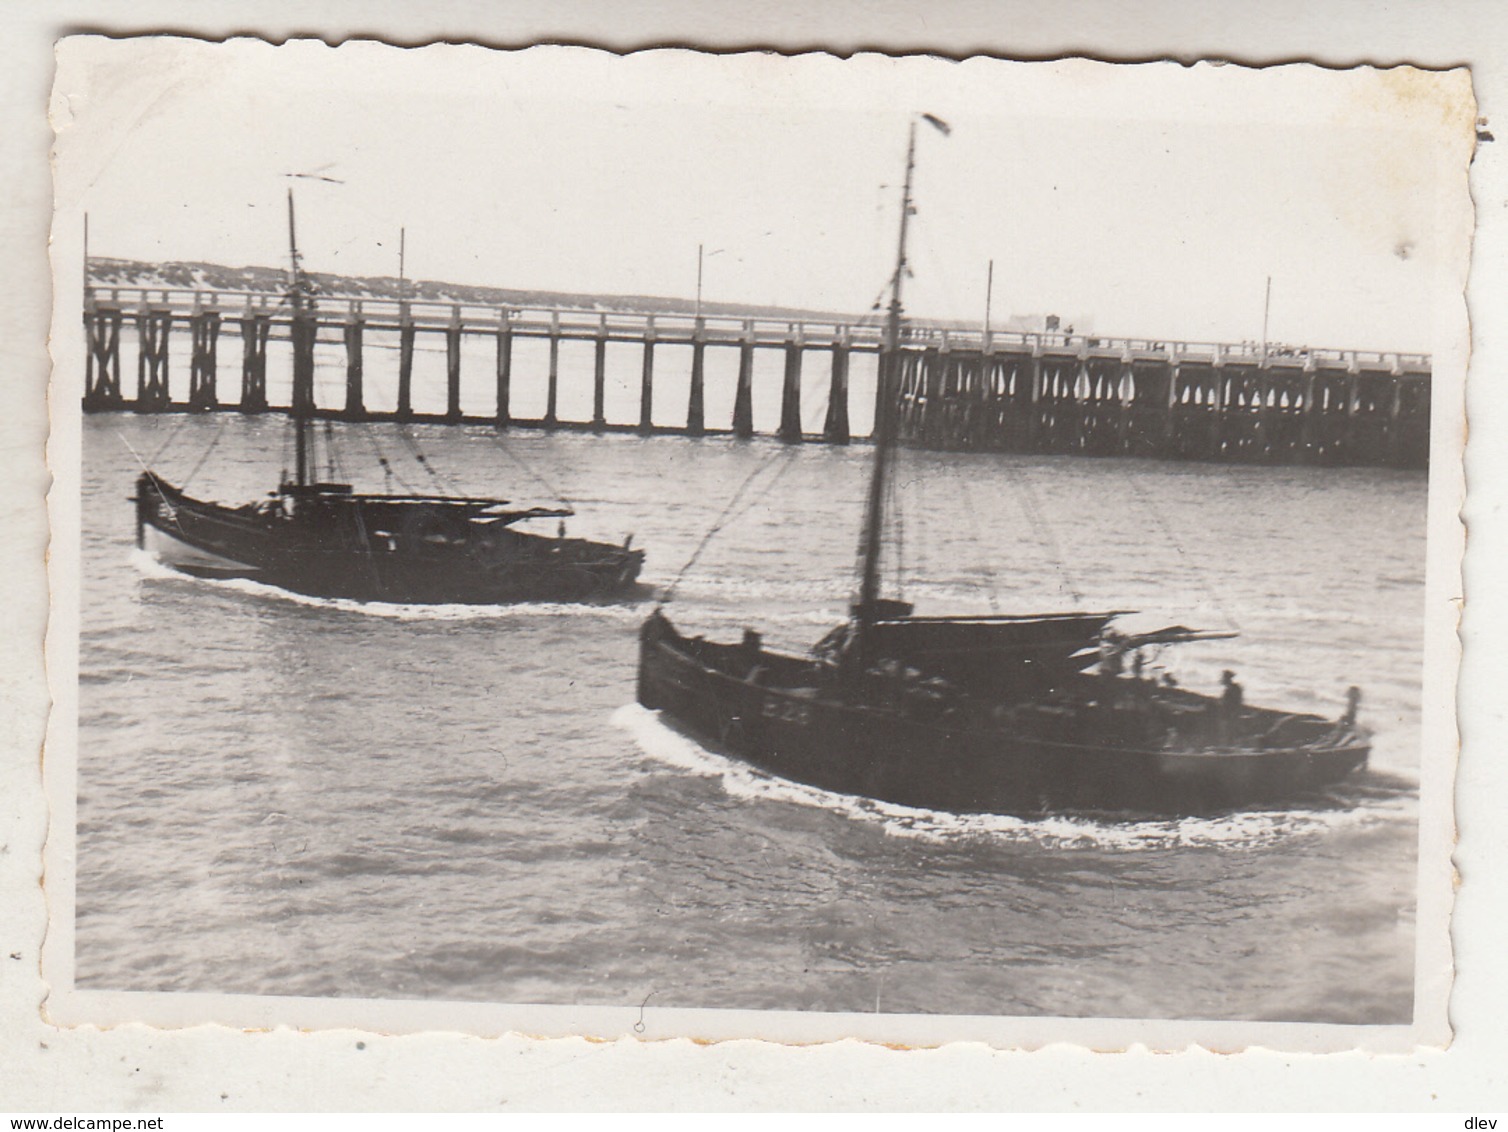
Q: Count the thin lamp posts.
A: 5